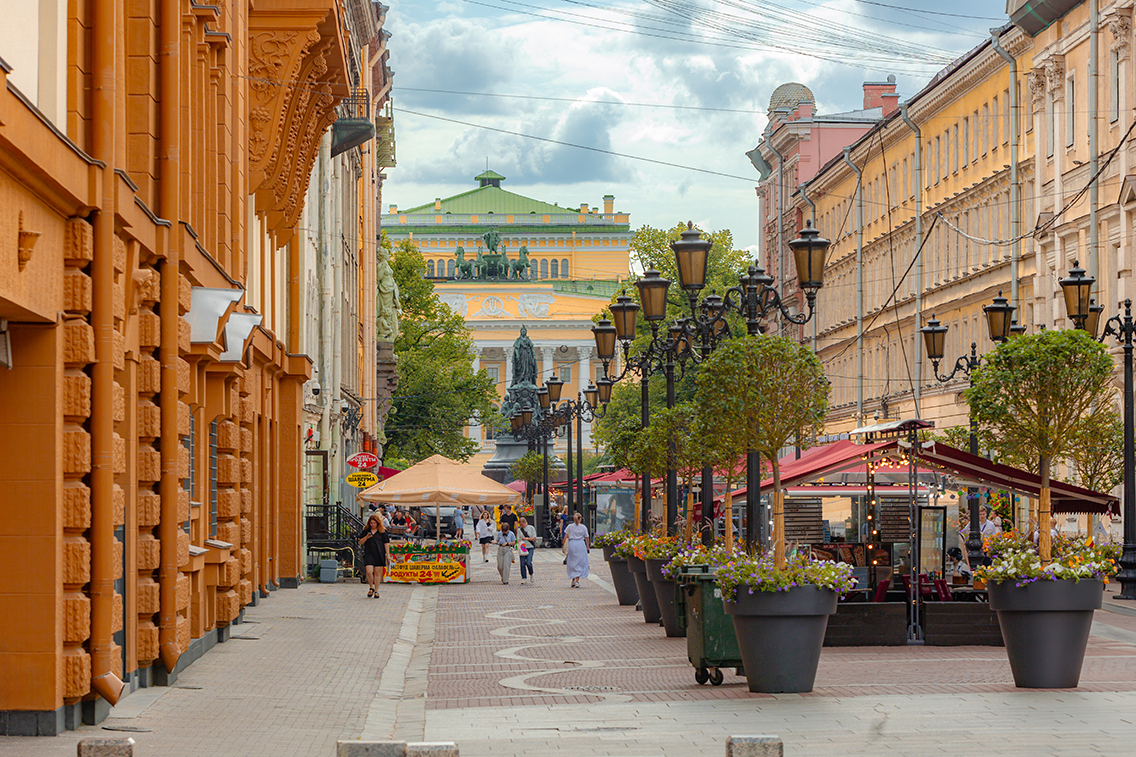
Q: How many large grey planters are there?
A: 5